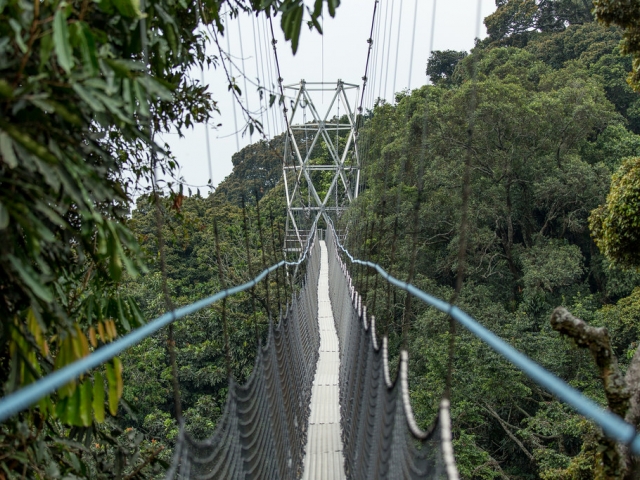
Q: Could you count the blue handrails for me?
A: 2